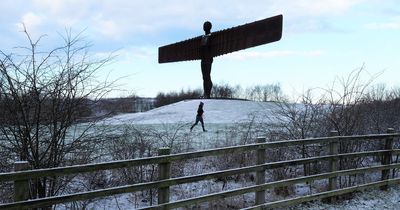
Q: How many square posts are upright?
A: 5